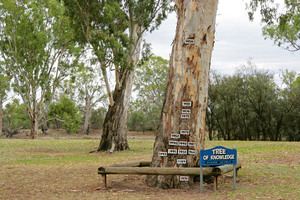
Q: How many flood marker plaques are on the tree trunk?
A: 15